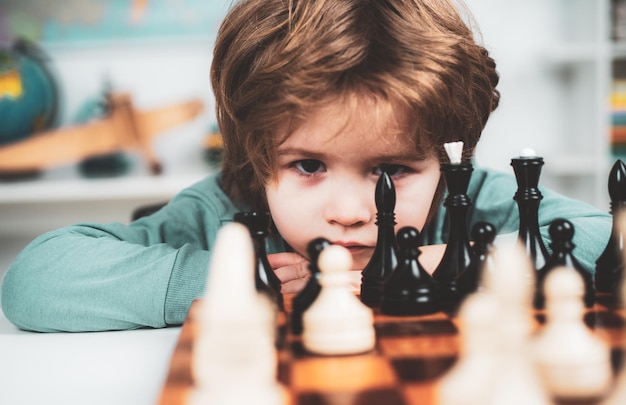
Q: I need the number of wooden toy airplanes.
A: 1